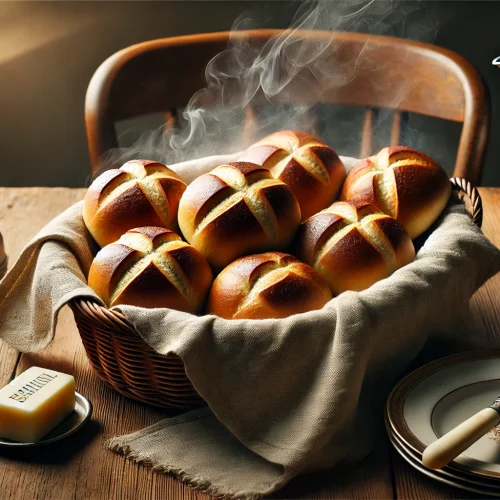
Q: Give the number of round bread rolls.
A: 7